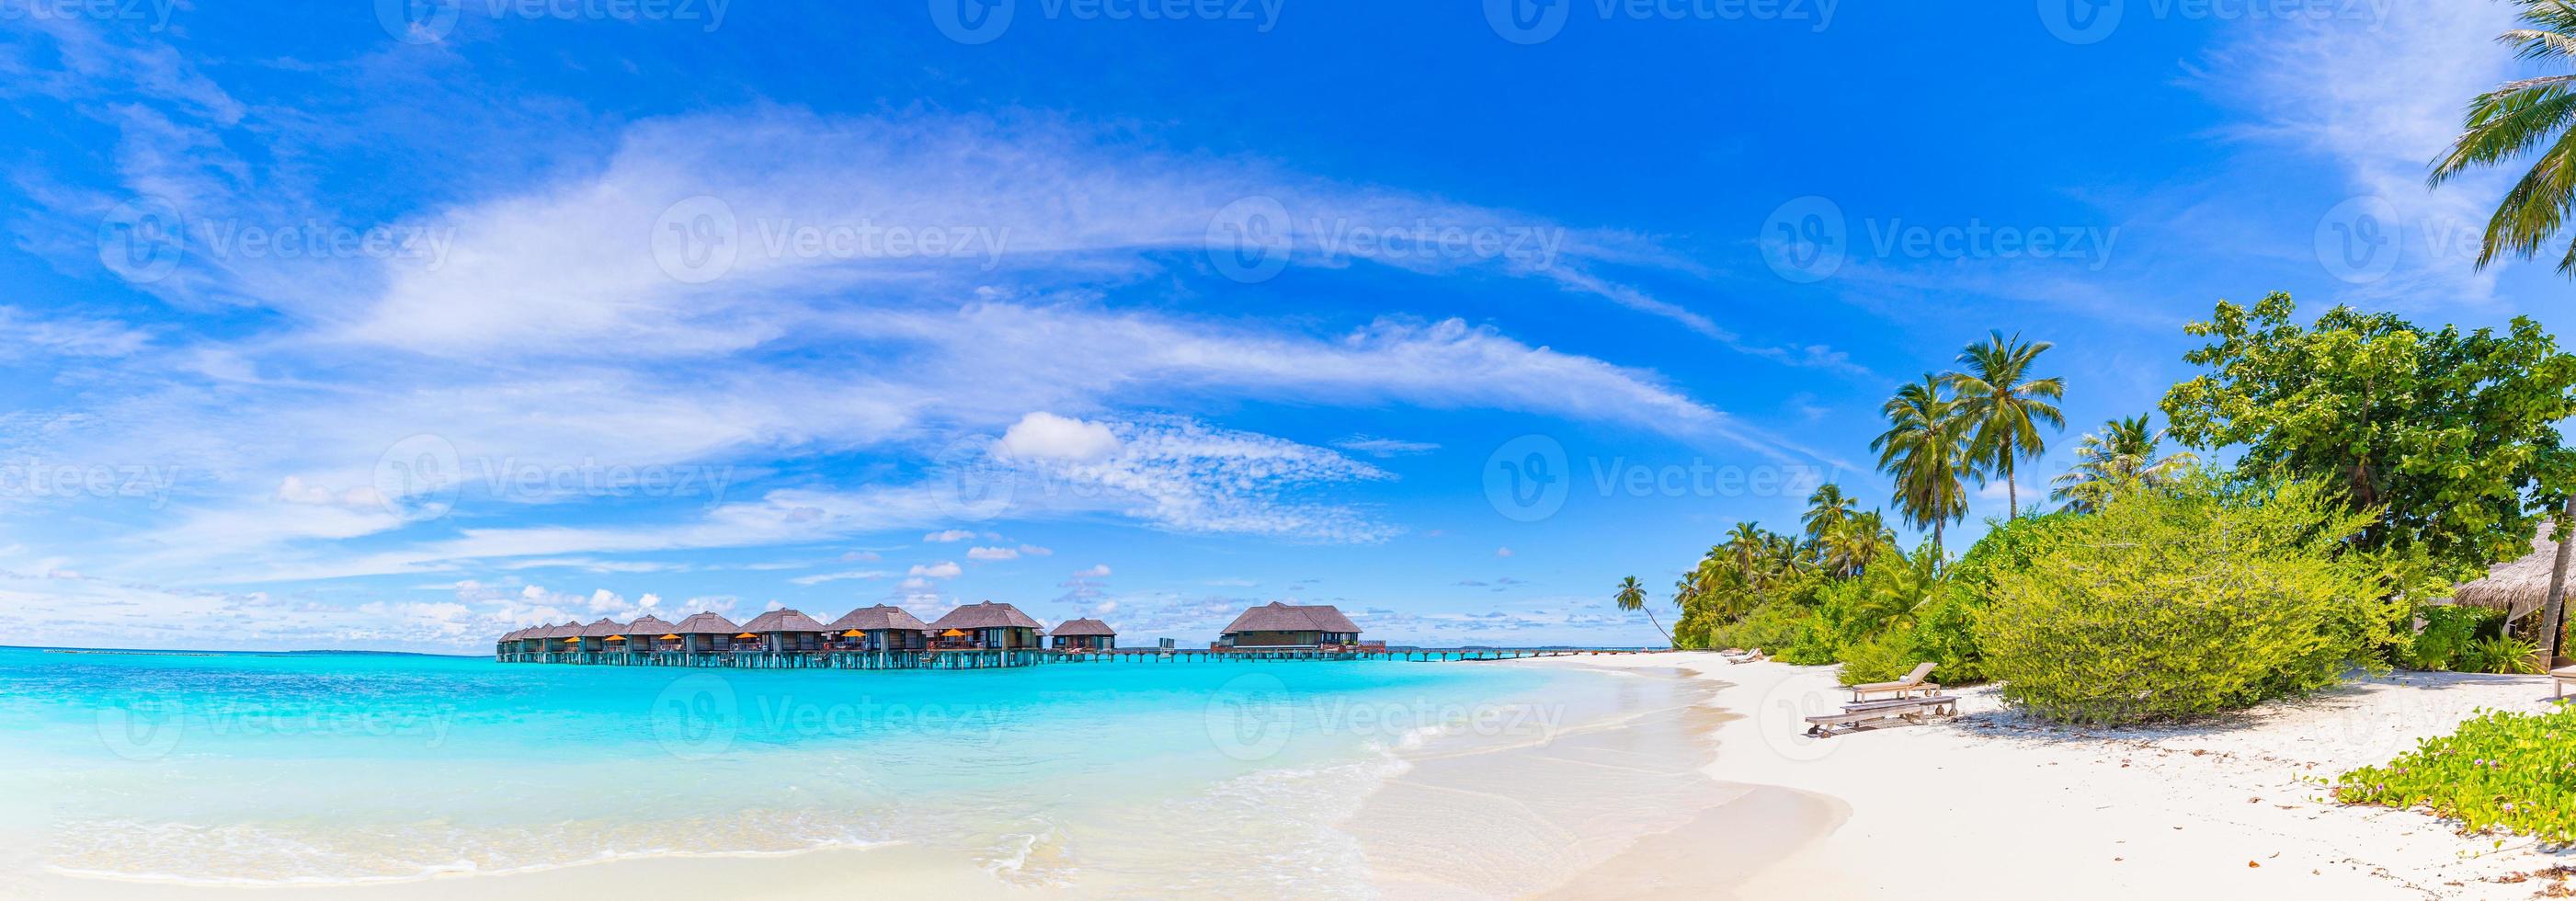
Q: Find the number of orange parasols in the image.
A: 6